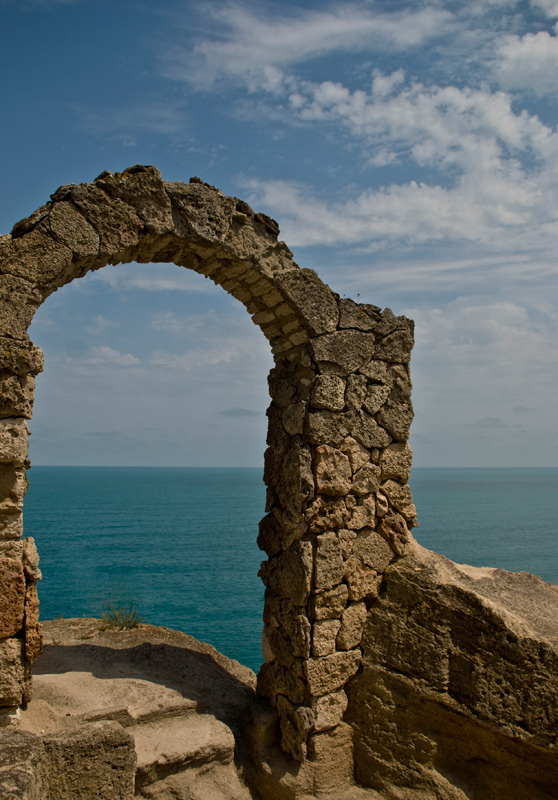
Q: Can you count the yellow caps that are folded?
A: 0